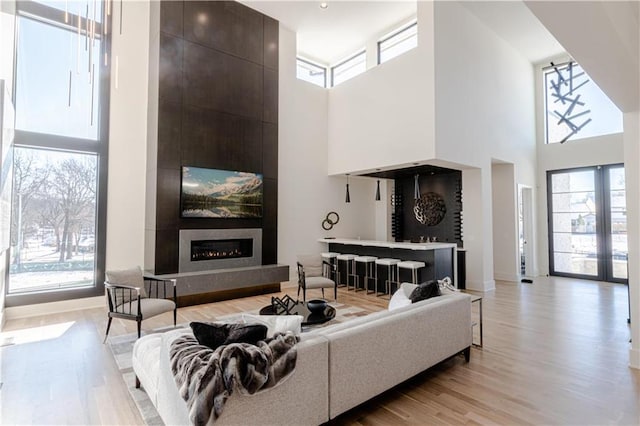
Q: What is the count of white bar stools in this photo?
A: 5